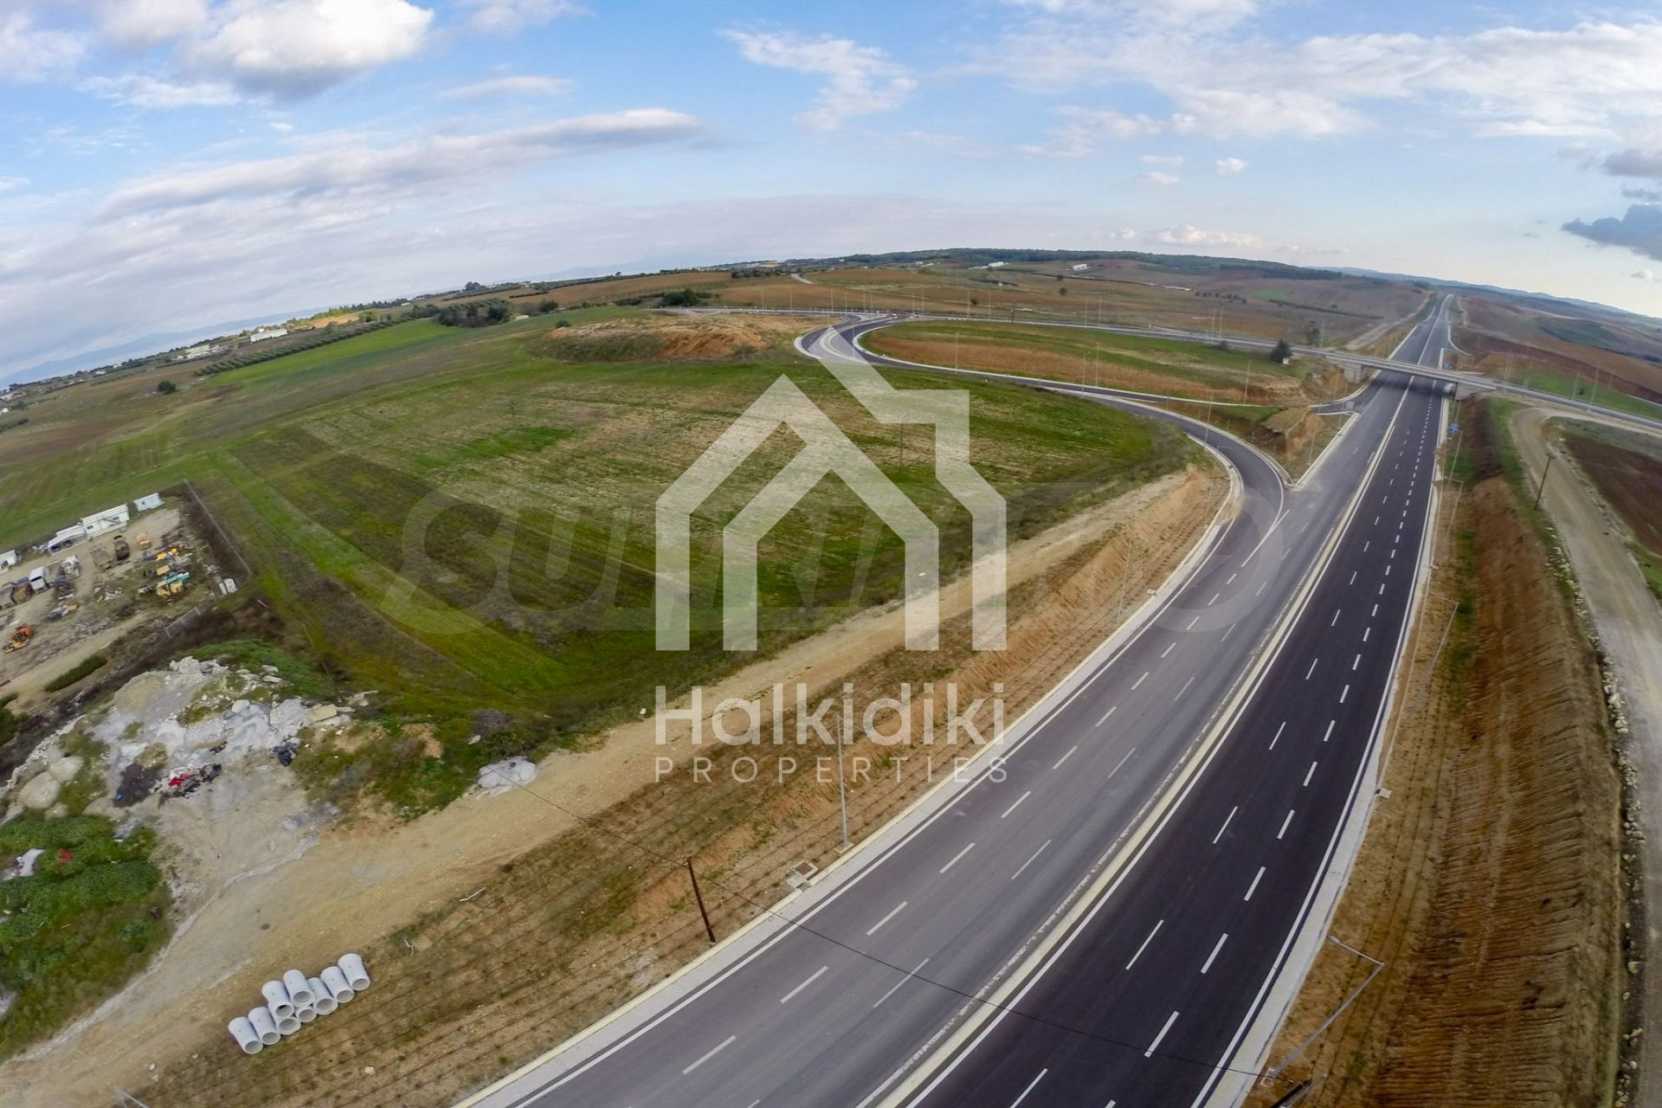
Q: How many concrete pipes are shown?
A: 9